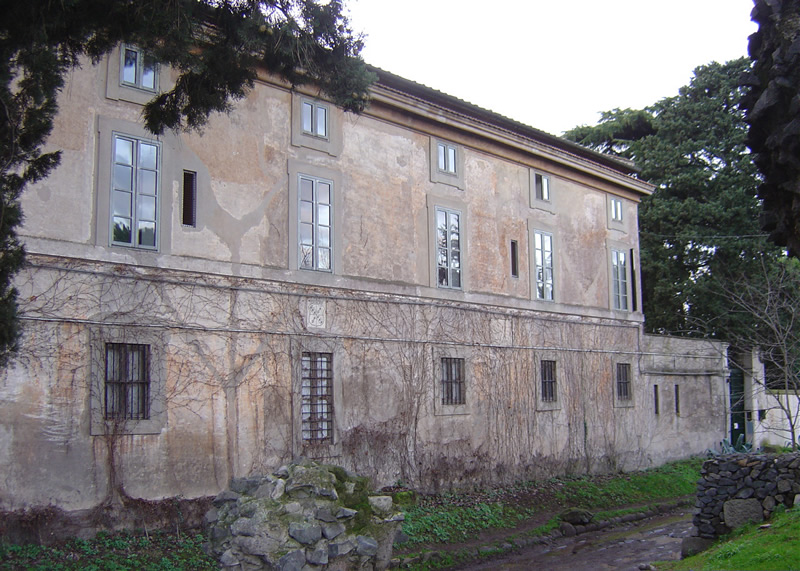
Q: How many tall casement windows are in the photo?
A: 5